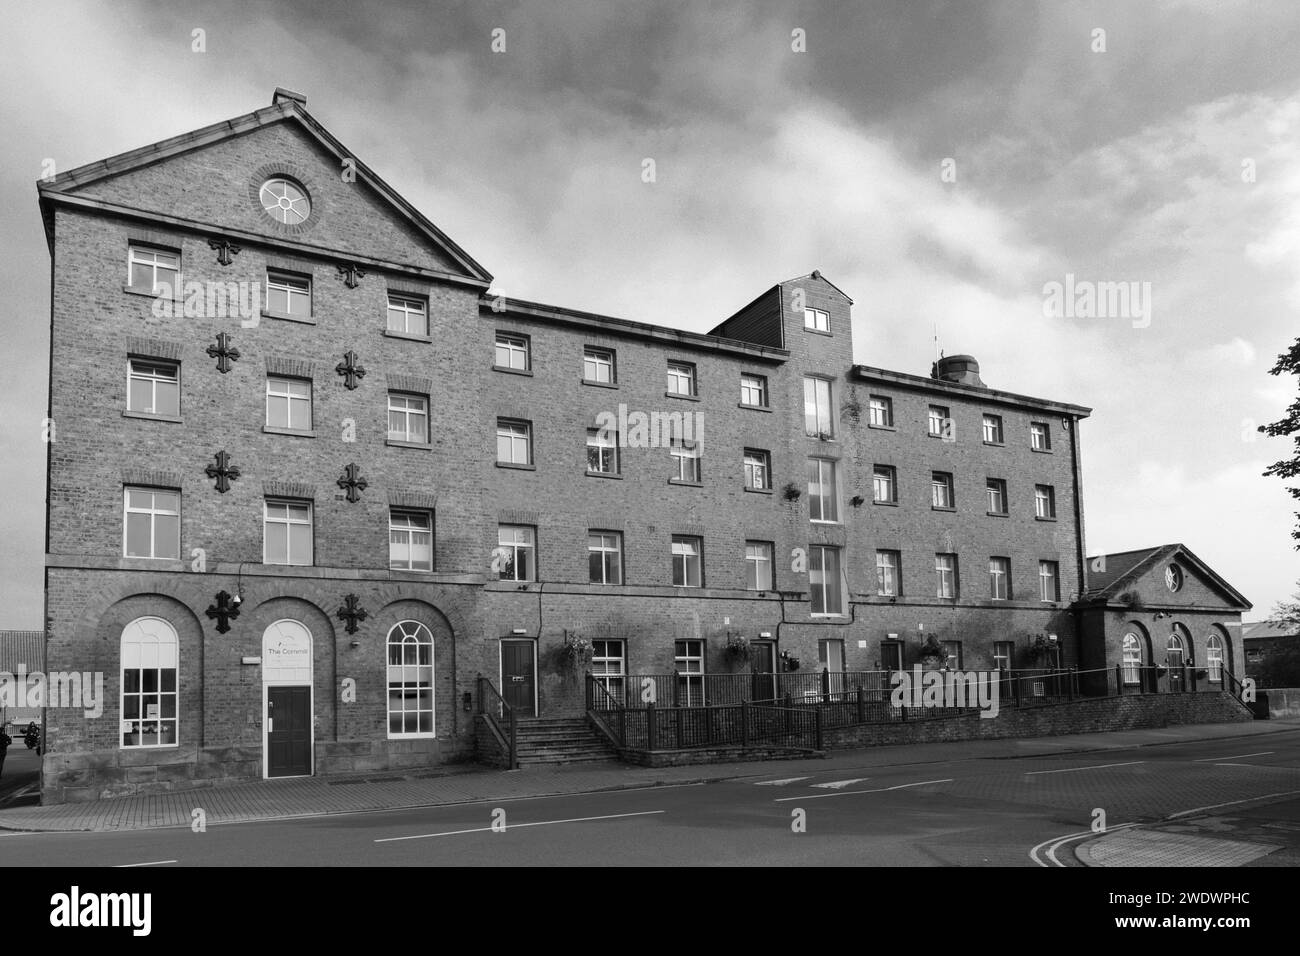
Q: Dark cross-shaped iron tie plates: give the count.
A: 8